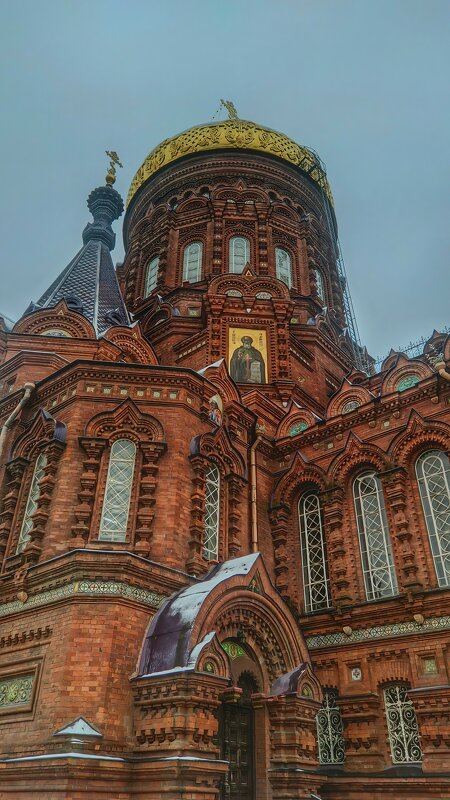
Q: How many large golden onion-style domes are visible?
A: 1